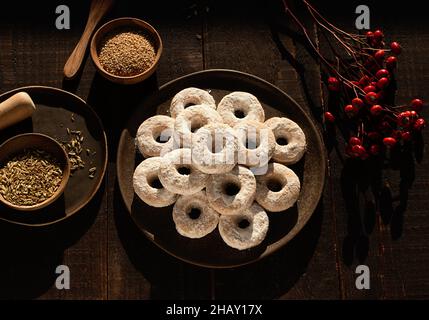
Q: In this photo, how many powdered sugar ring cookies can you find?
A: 13